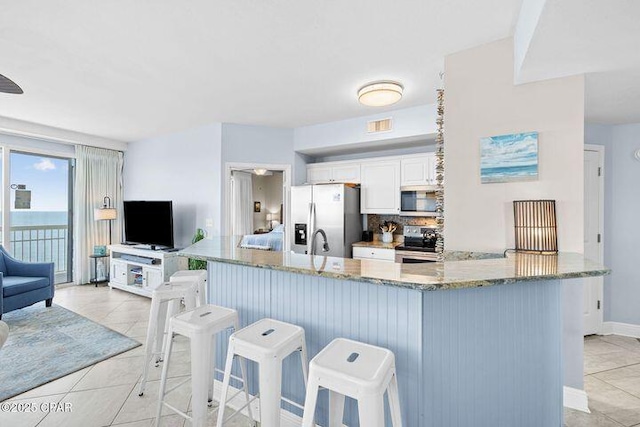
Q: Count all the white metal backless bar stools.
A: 5